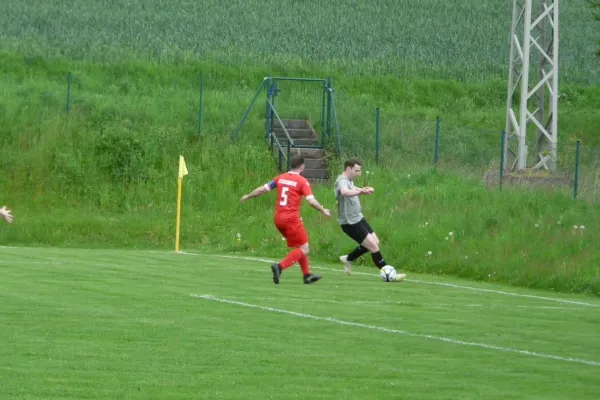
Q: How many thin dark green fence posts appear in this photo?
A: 6